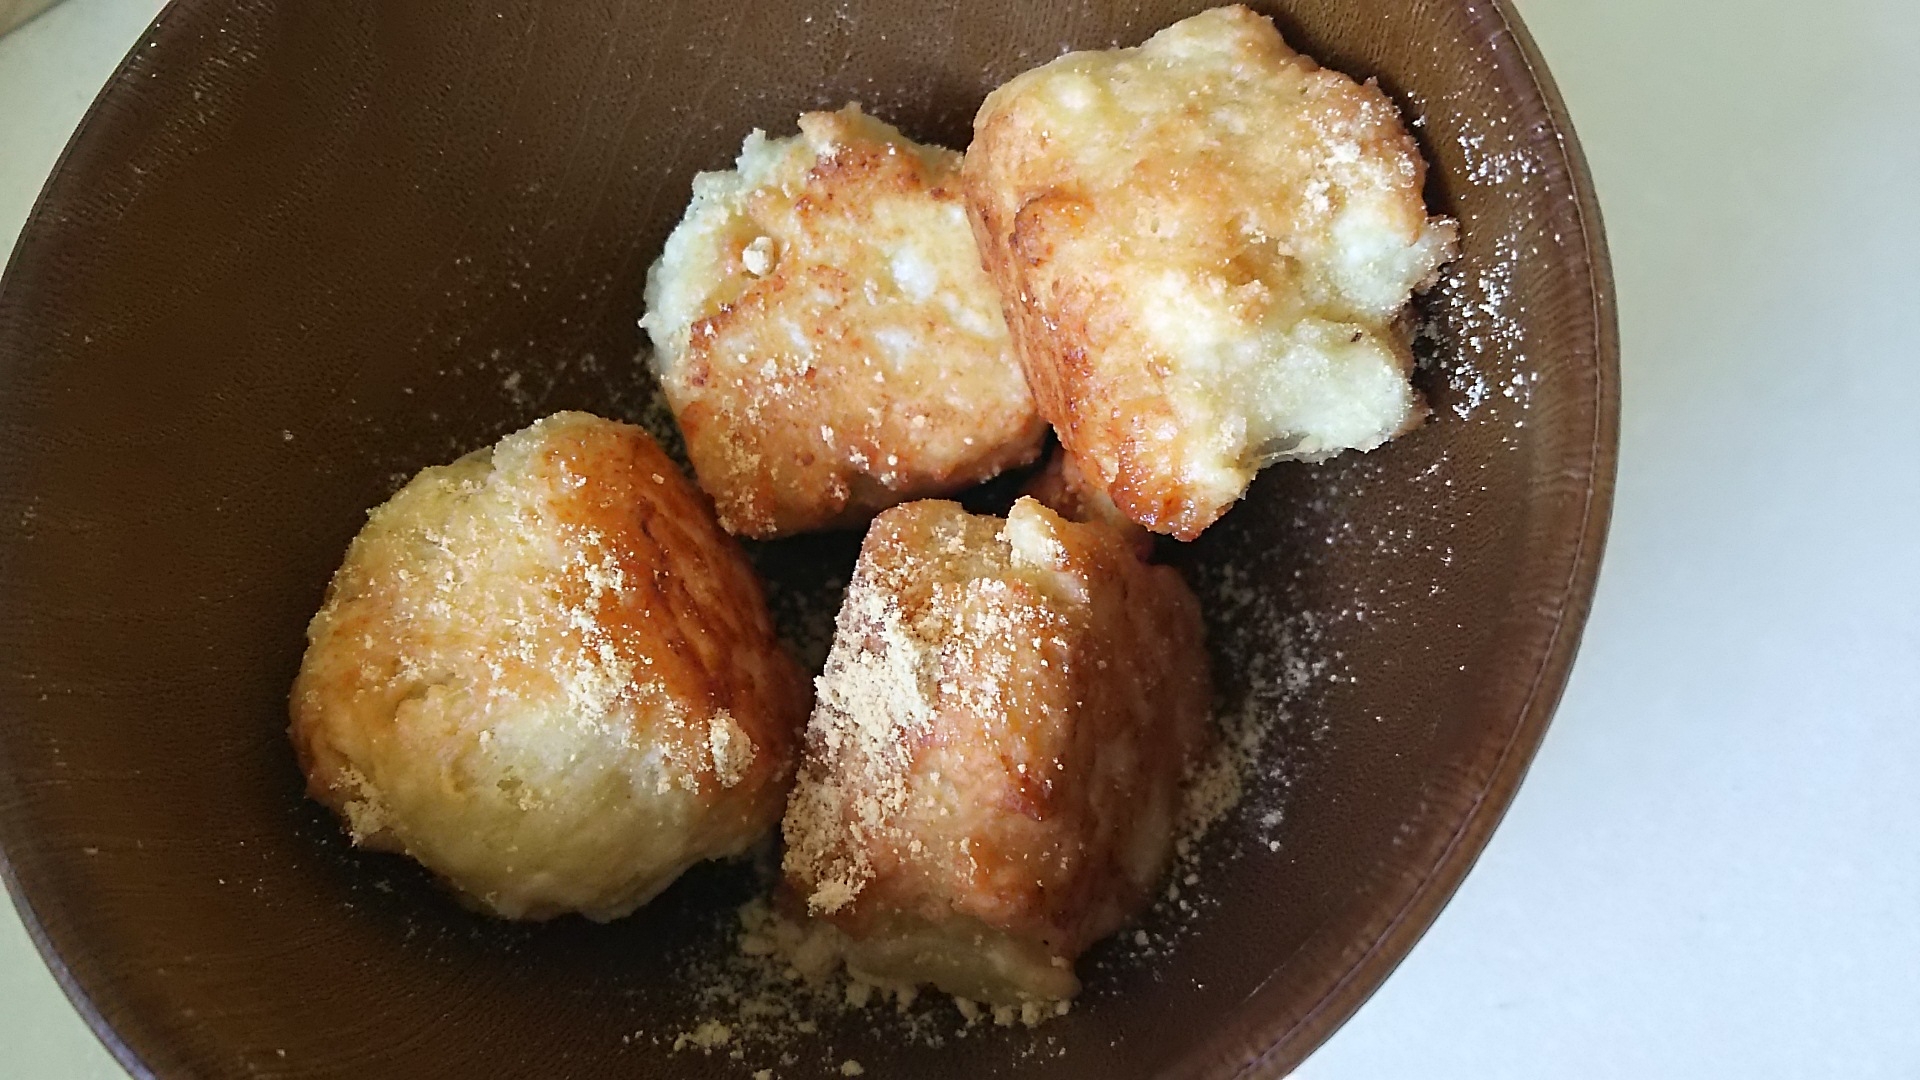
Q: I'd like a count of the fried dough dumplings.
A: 4